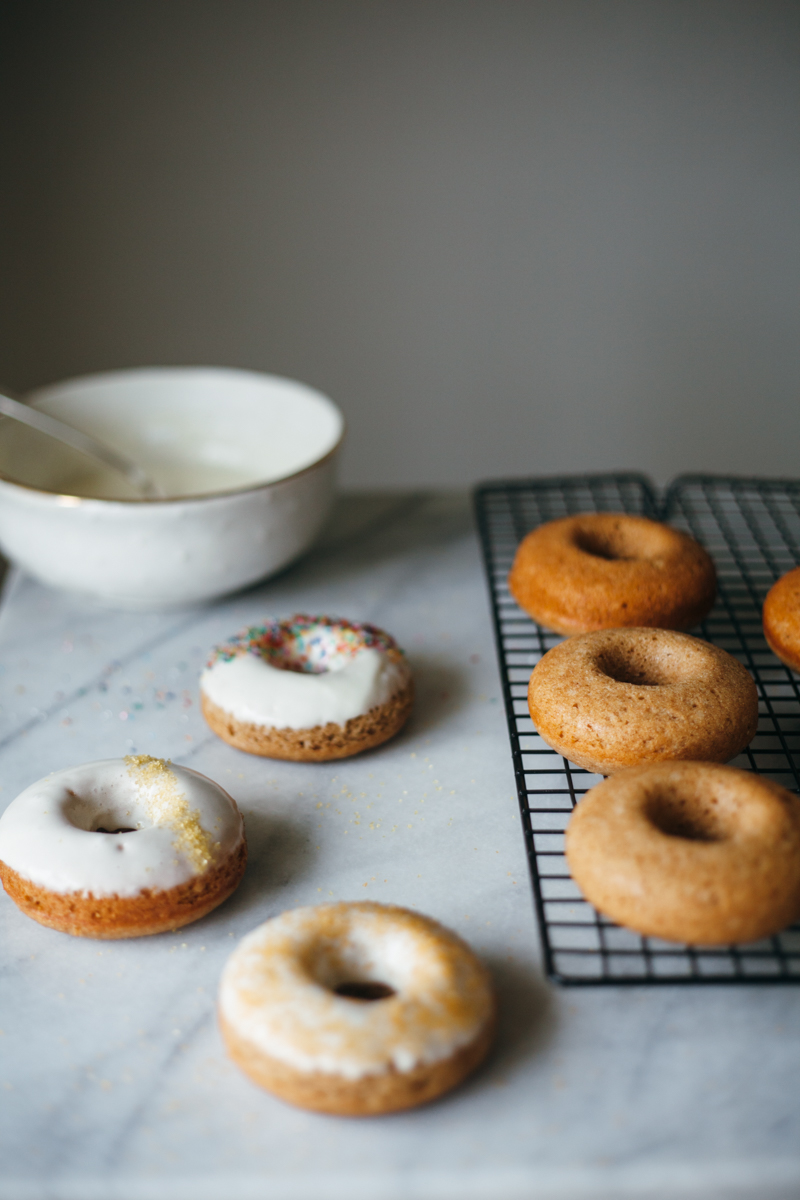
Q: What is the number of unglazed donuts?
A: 4